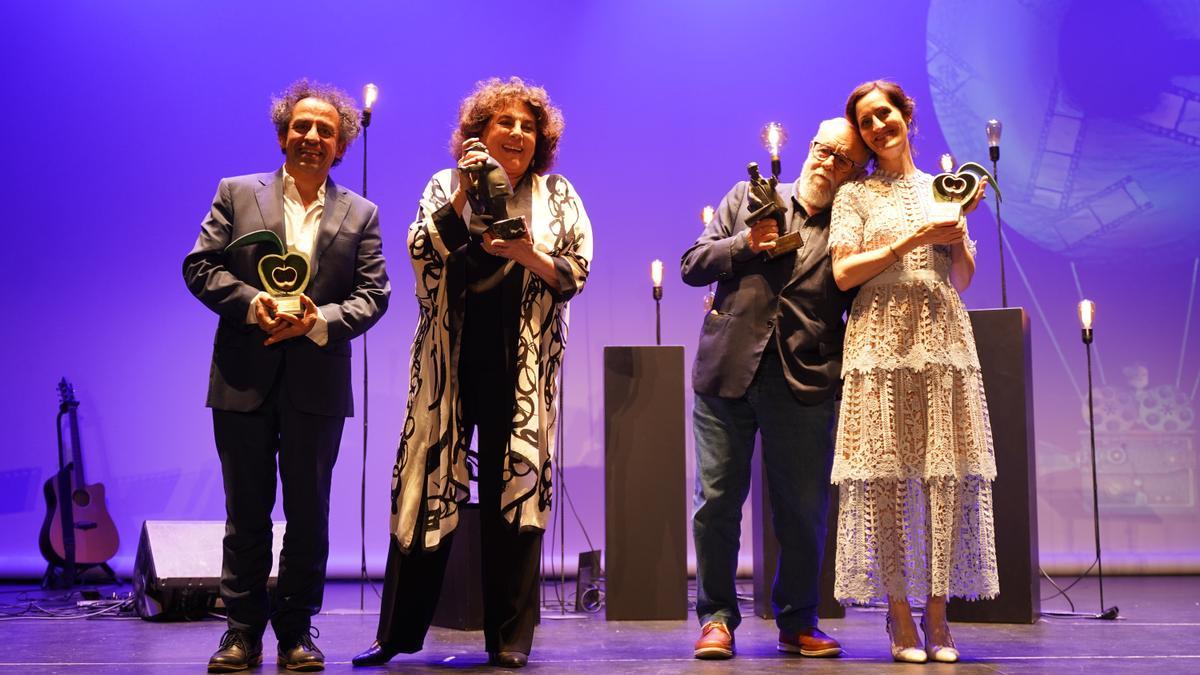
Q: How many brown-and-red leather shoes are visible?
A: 2